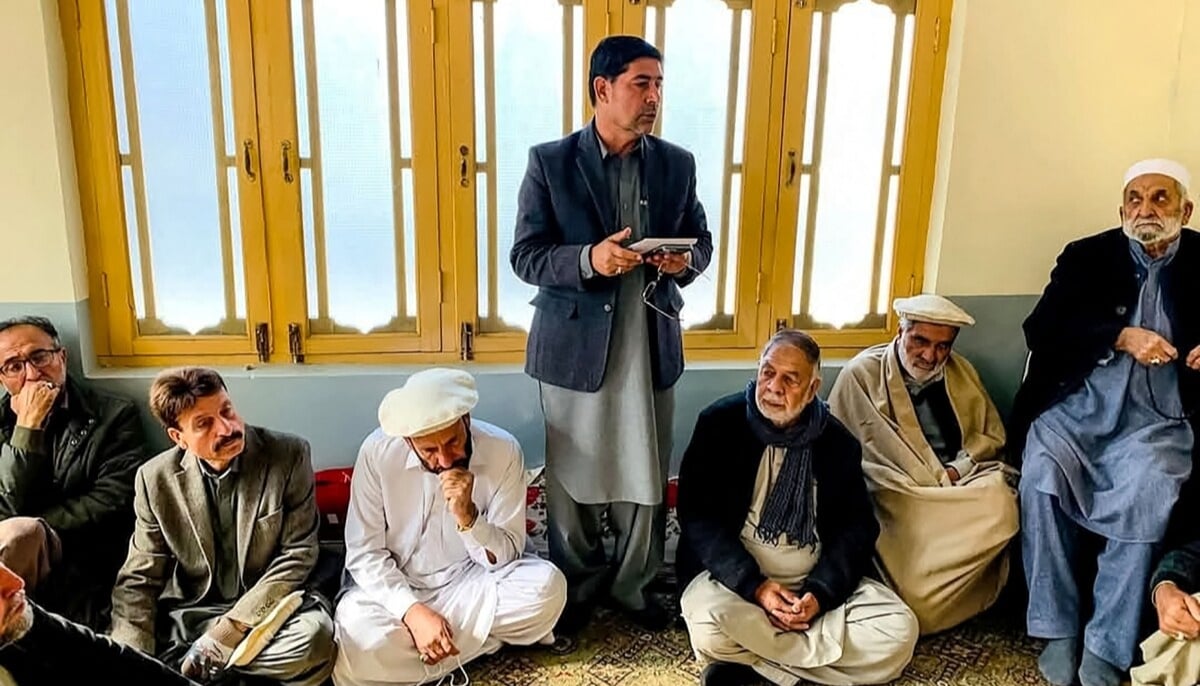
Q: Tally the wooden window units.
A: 5